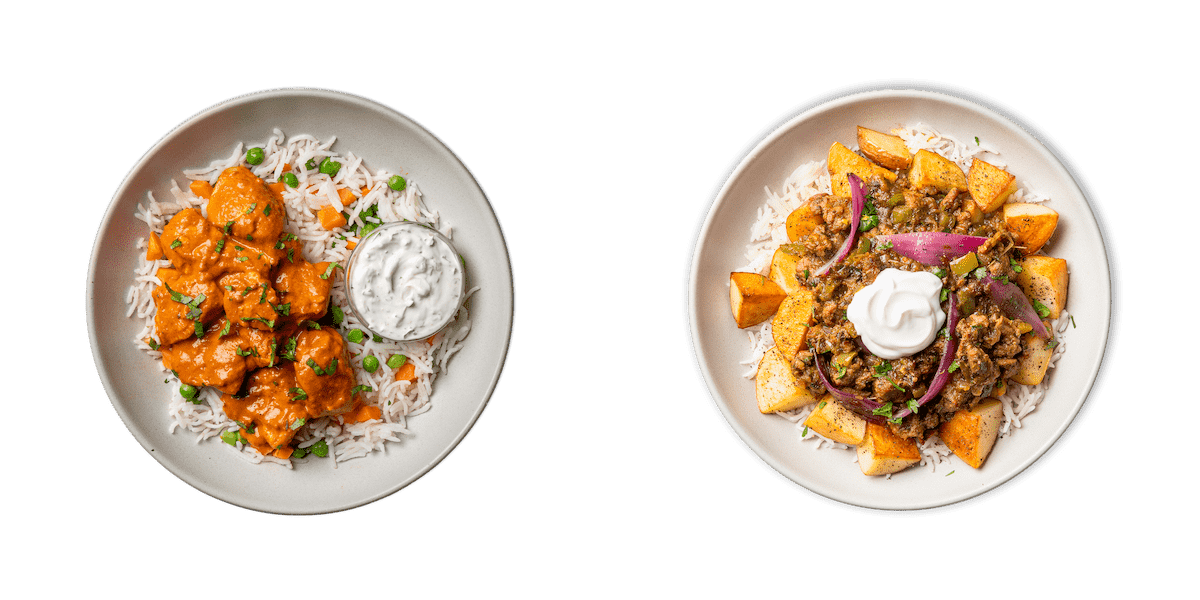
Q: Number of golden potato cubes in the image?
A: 15